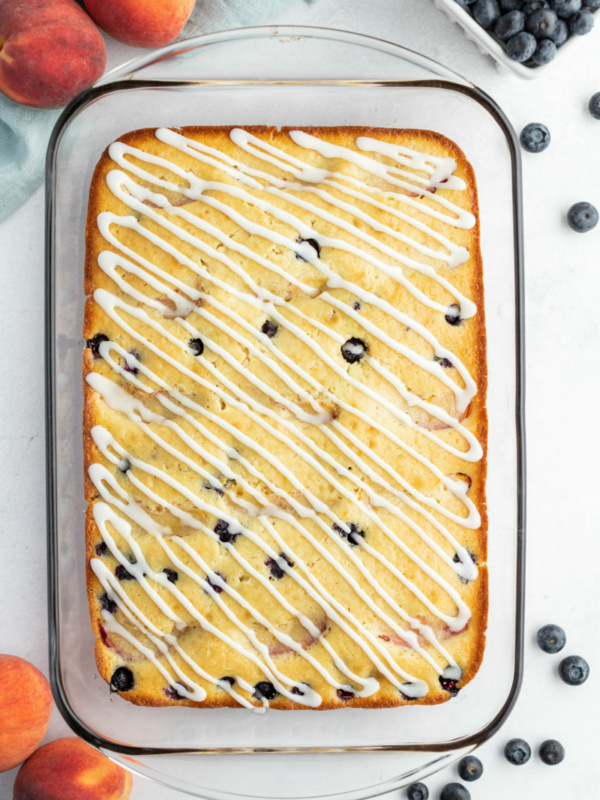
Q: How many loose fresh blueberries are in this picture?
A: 10